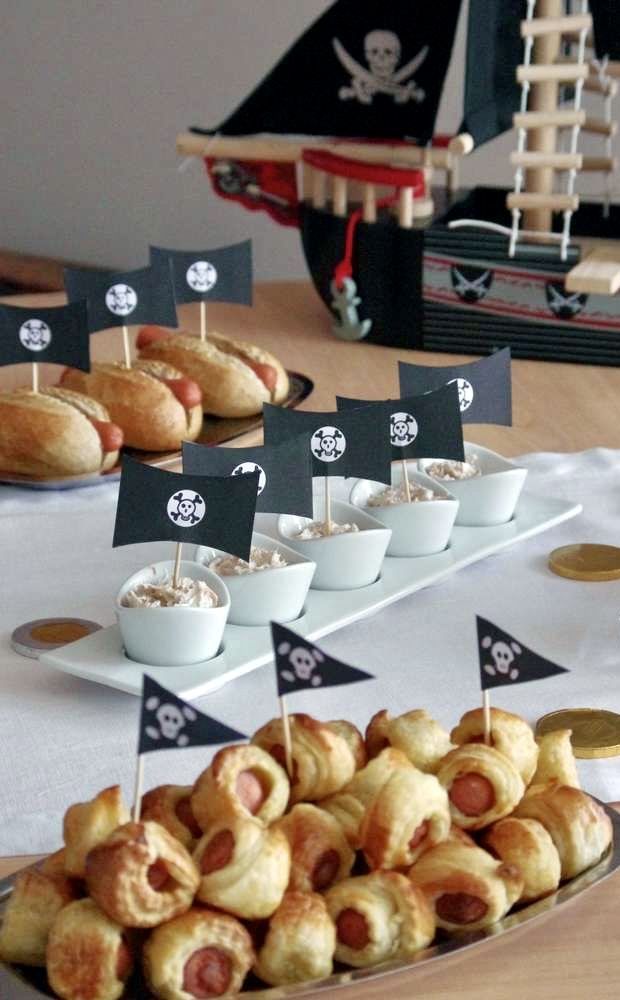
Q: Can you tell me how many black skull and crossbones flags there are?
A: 11